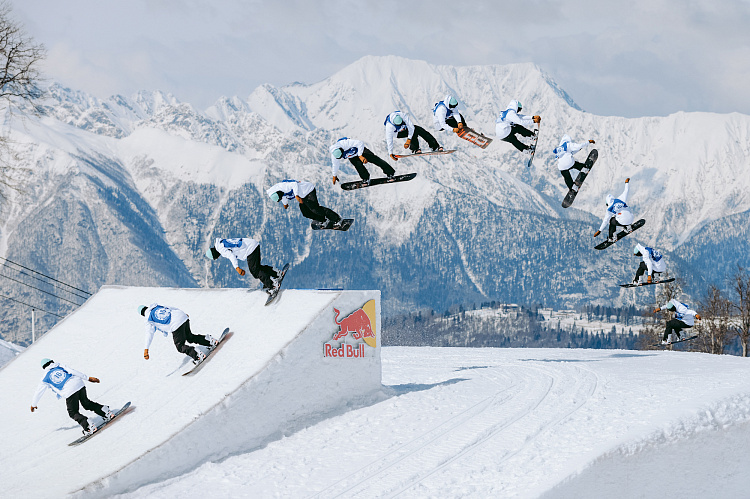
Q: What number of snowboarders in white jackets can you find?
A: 12